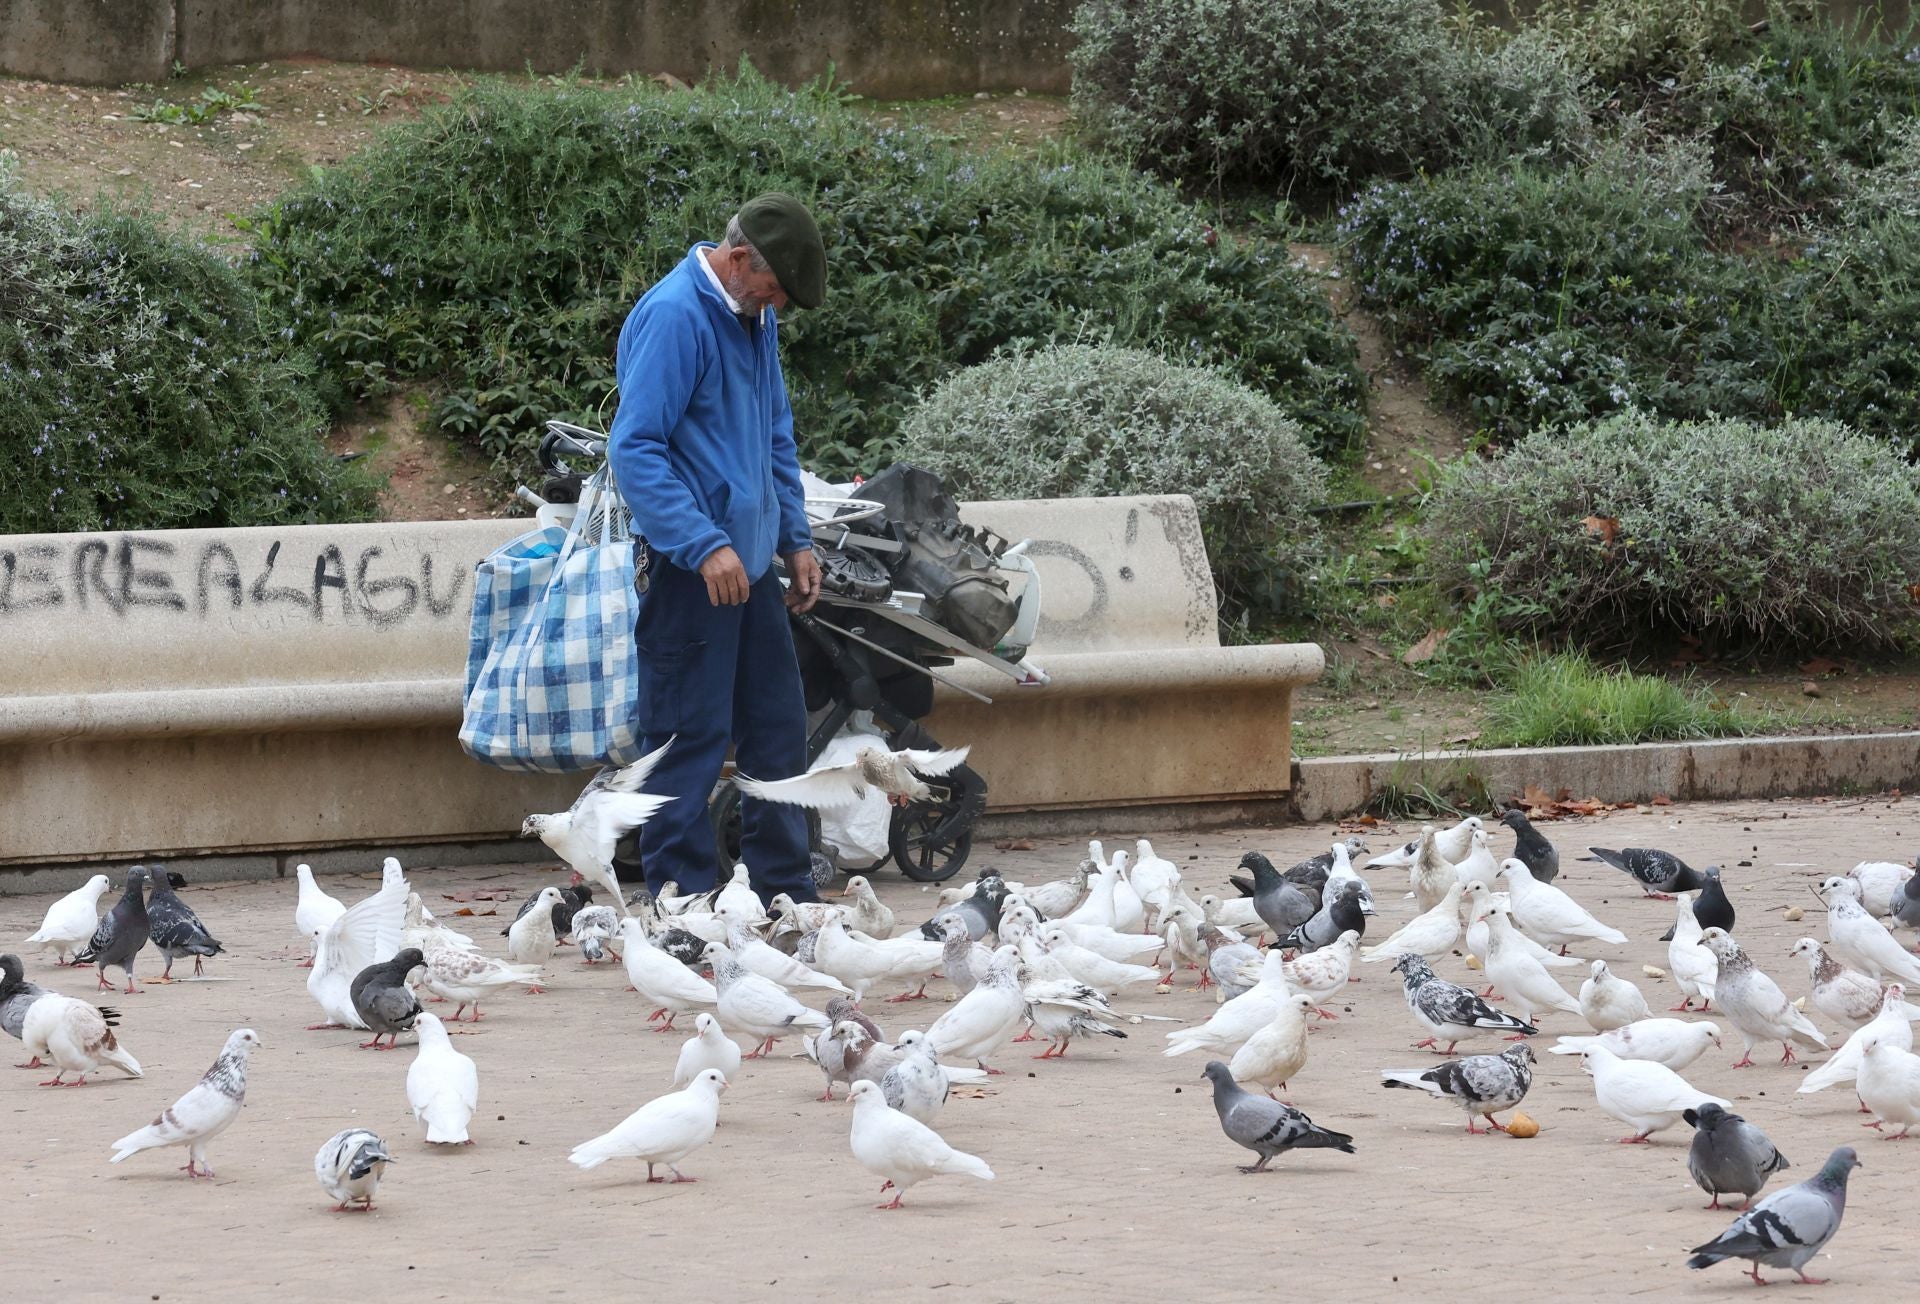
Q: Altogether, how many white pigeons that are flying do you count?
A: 2